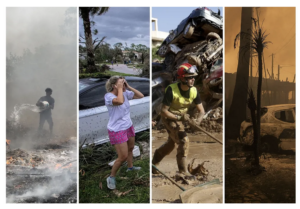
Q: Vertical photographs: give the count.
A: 4